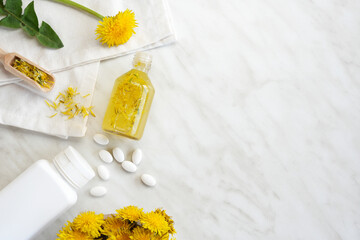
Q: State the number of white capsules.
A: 8